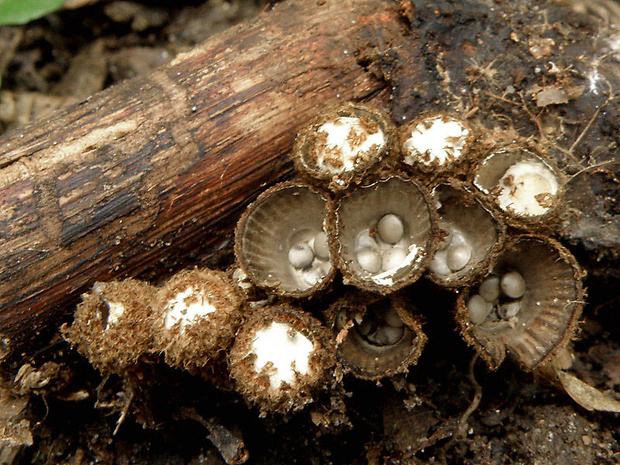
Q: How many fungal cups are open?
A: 5